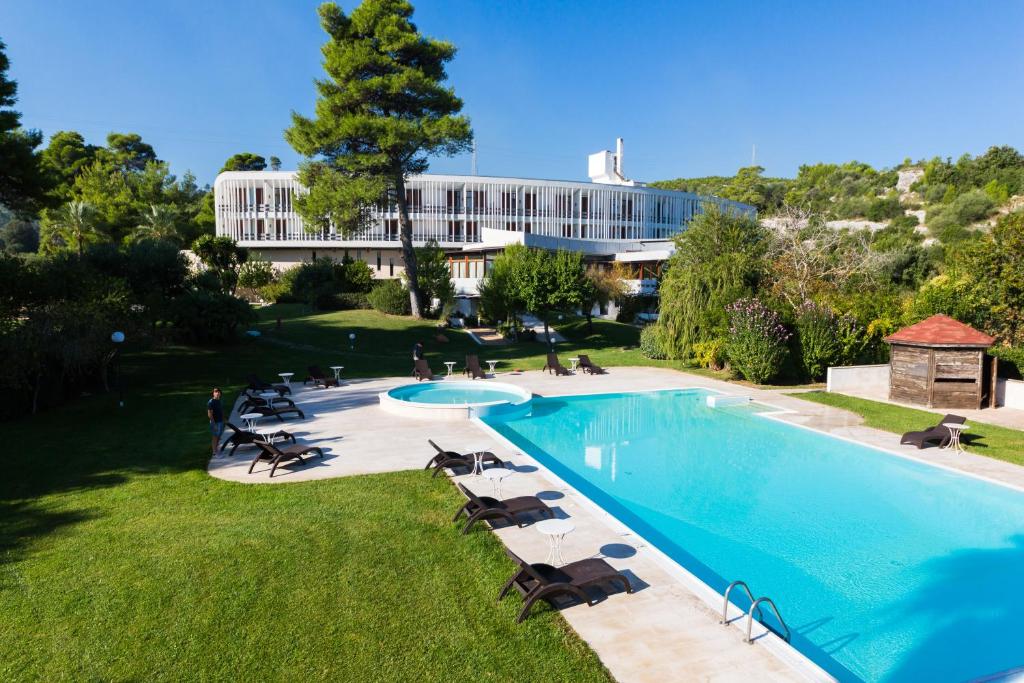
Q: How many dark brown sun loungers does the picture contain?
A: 14